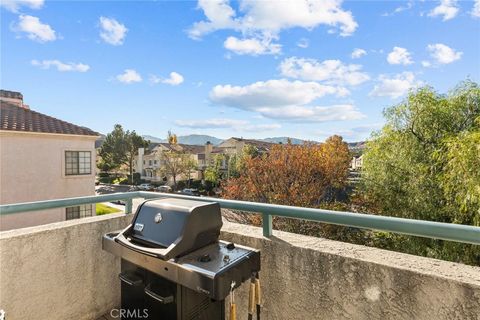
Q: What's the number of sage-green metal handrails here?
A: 1